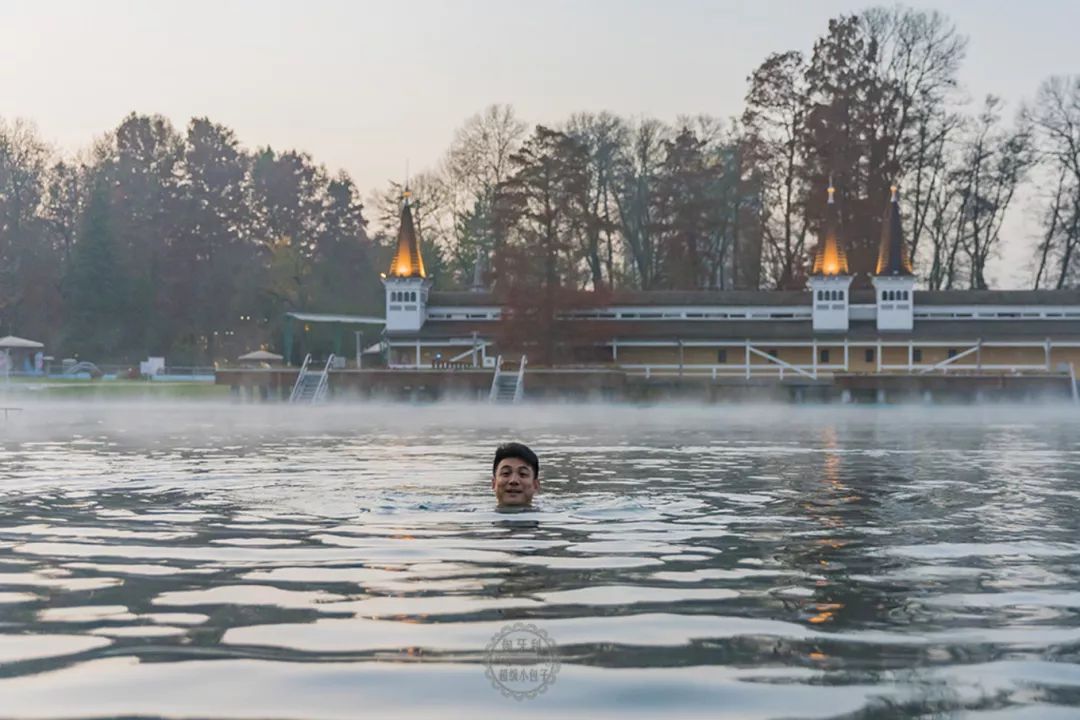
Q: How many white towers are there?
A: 3